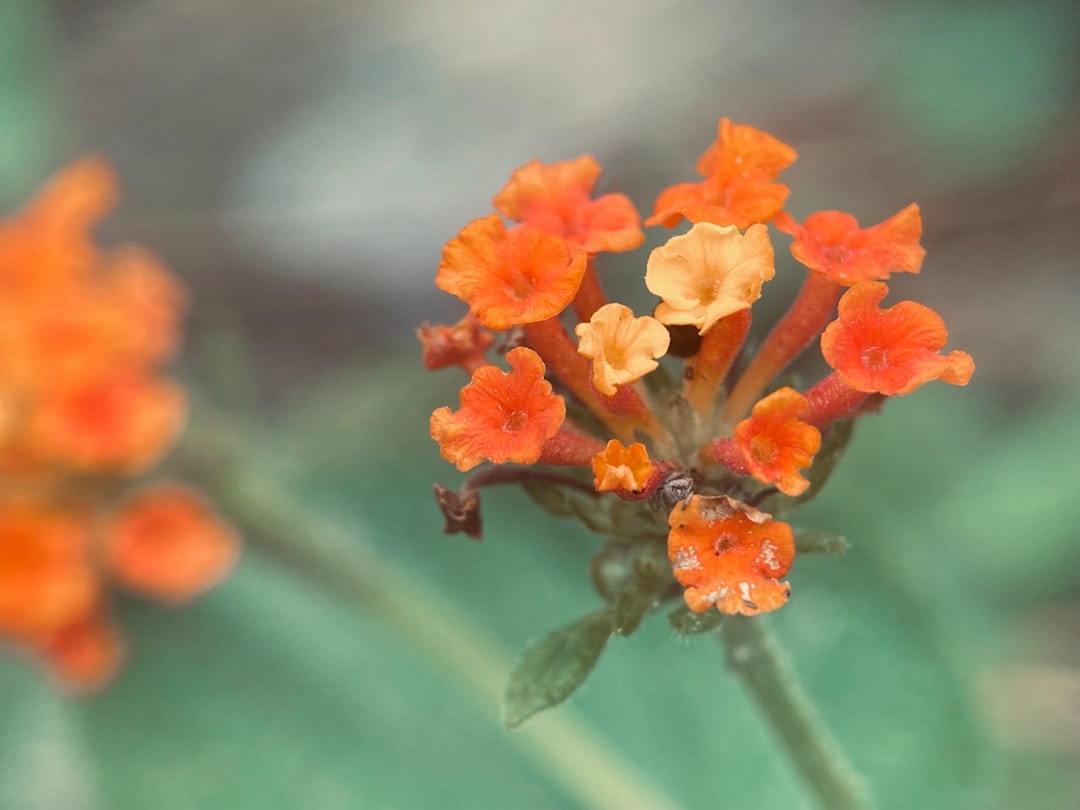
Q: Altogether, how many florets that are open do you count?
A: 11